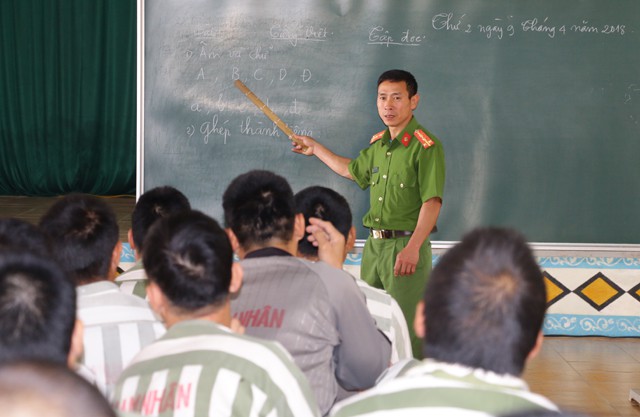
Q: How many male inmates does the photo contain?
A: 9